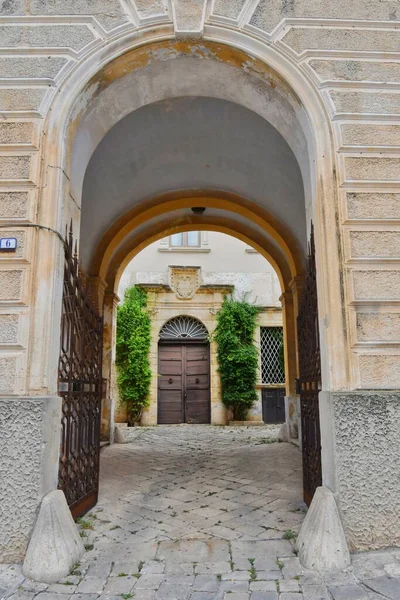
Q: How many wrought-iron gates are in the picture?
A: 2